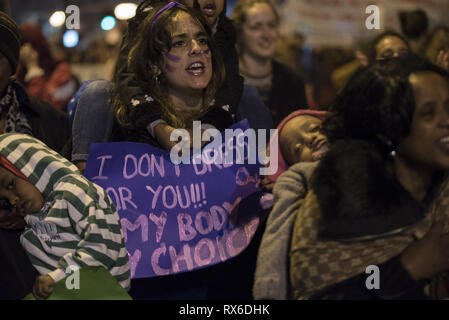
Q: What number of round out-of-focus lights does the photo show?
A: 4